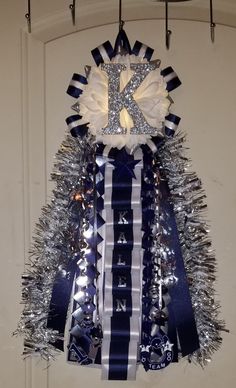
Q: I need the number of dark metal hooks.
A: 5